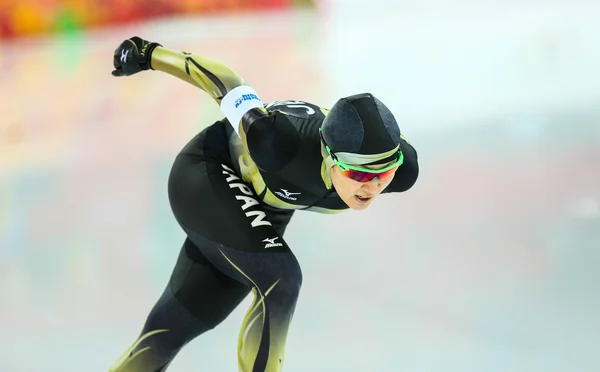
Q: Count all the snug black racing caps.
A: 1